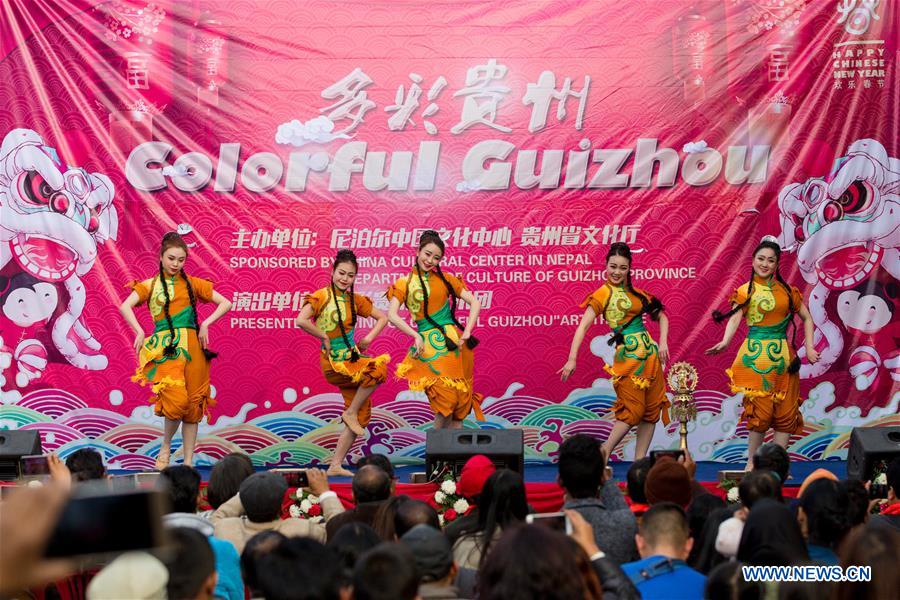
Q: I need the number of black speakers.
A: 3